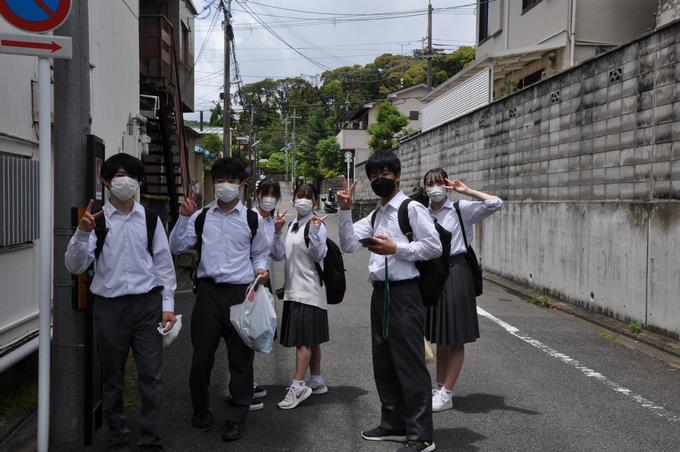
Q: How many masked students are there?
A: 6